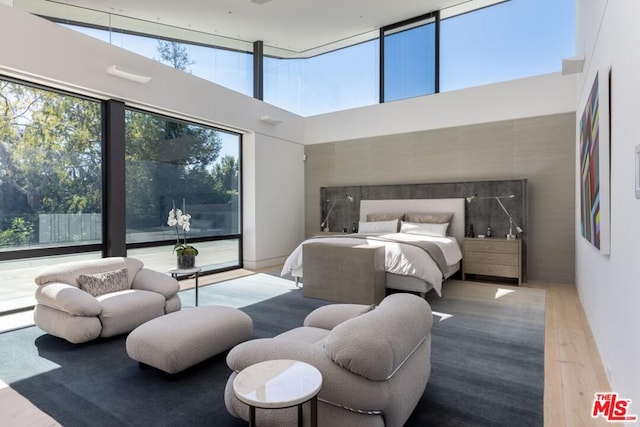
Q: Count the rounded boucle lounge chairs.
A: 2